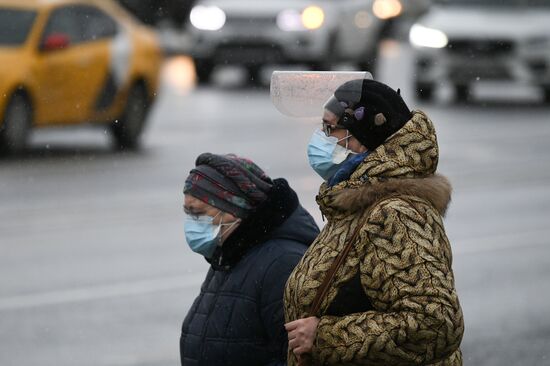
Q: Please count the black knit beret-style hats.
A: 1